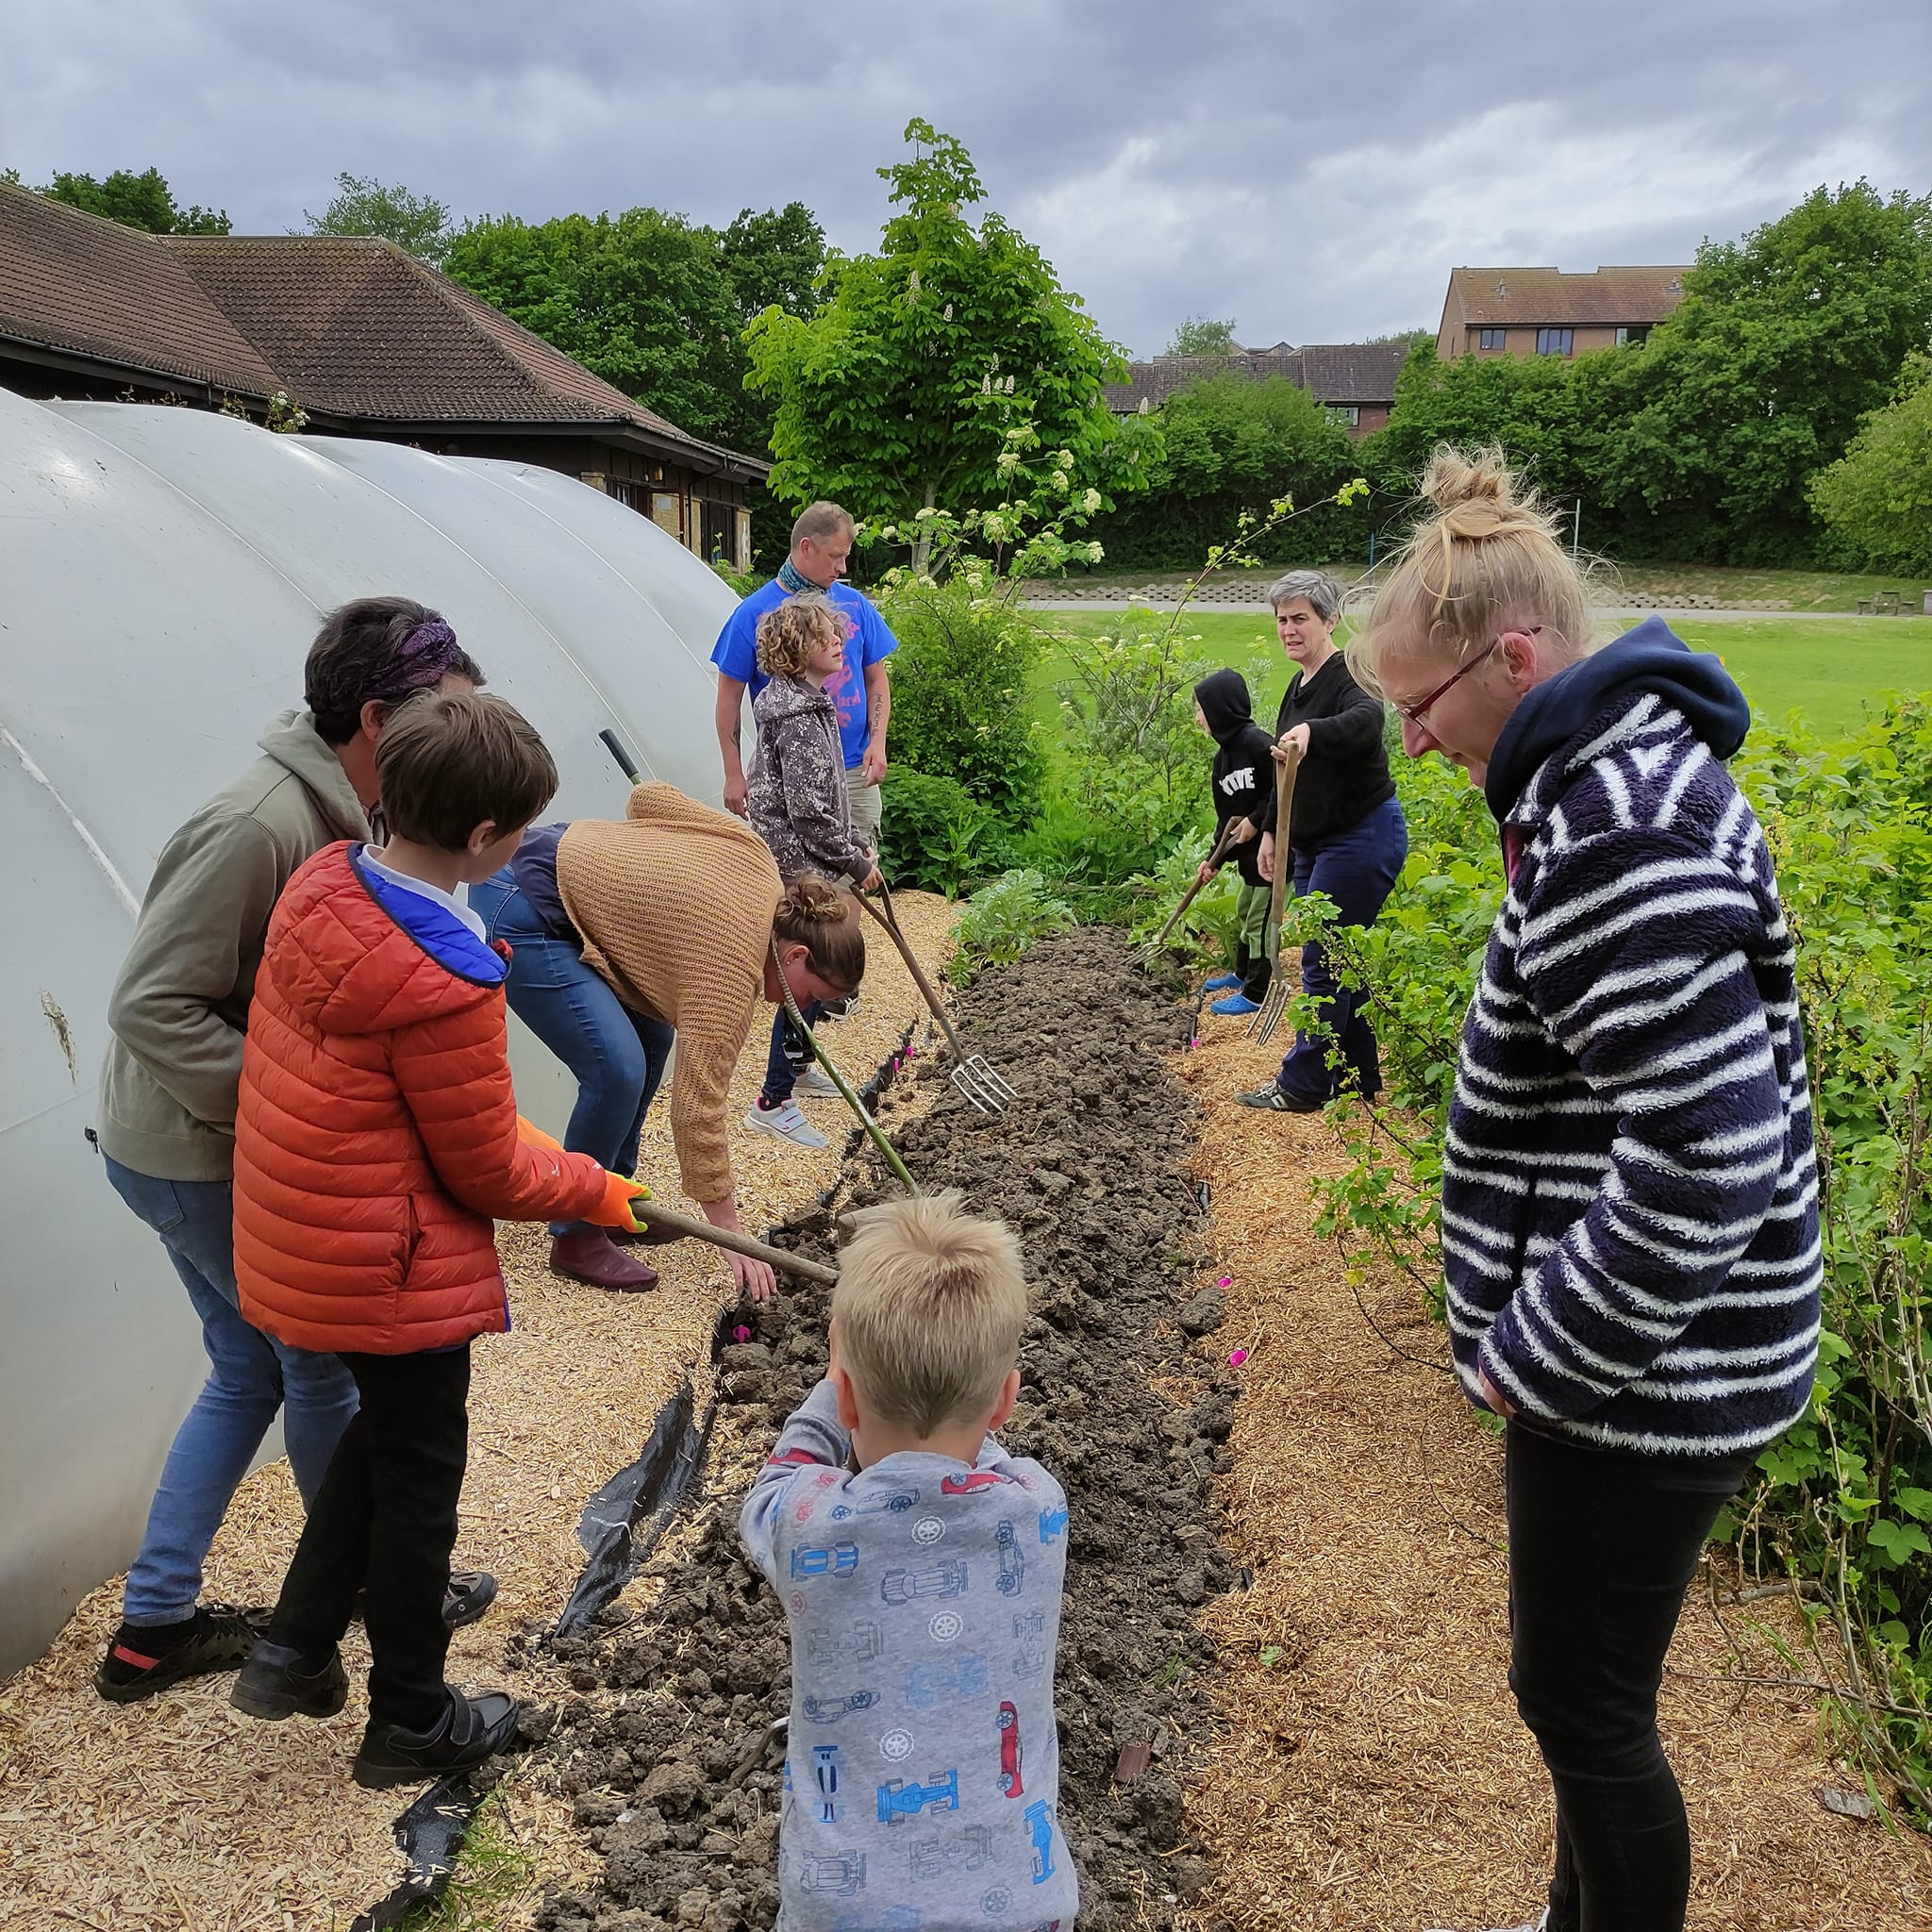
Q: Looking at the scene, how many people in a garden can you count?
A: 9